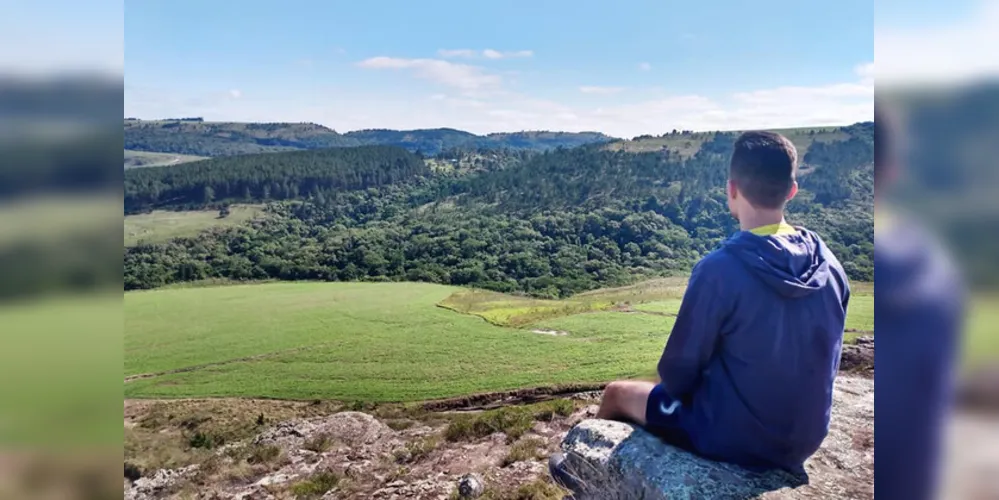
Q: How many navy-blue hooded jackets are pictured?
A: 1